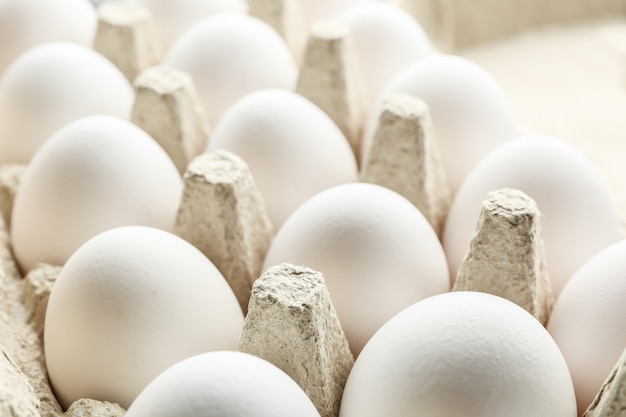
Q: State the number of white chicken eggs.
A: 15